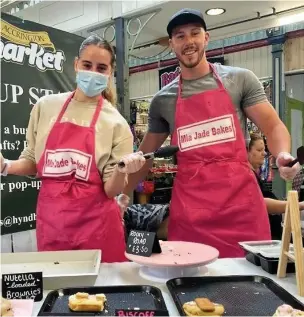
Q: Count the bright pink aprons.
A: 2